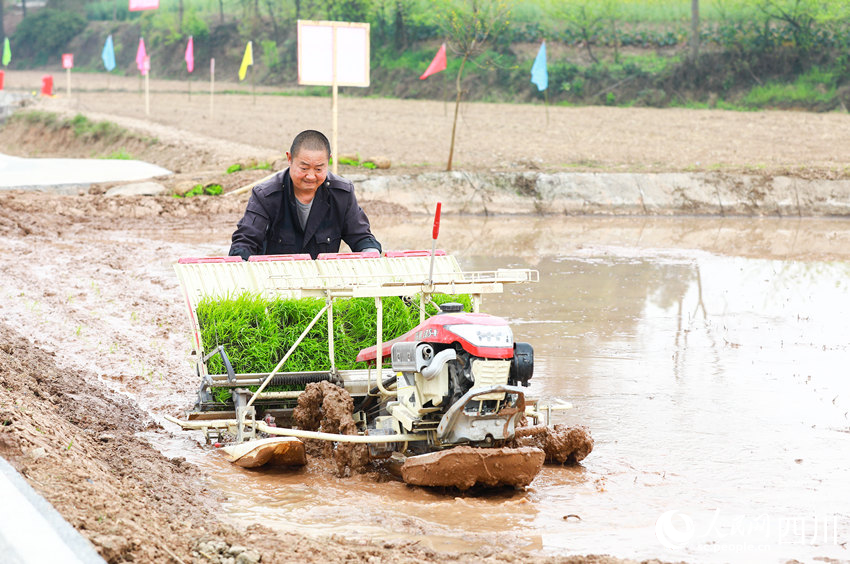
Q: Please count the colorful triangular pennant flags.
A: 7